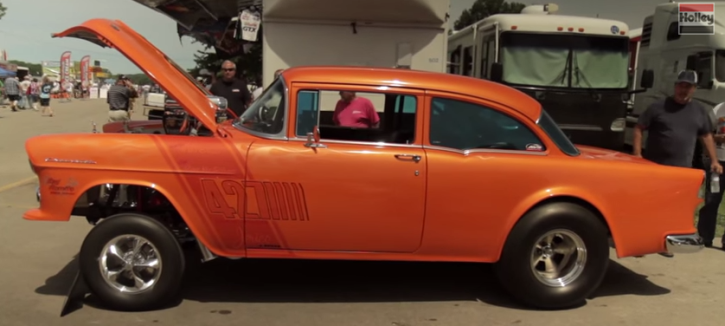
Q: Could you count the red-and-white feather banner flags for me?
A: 2